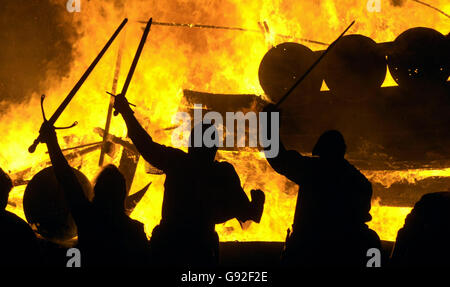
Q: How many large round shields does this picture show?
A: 4